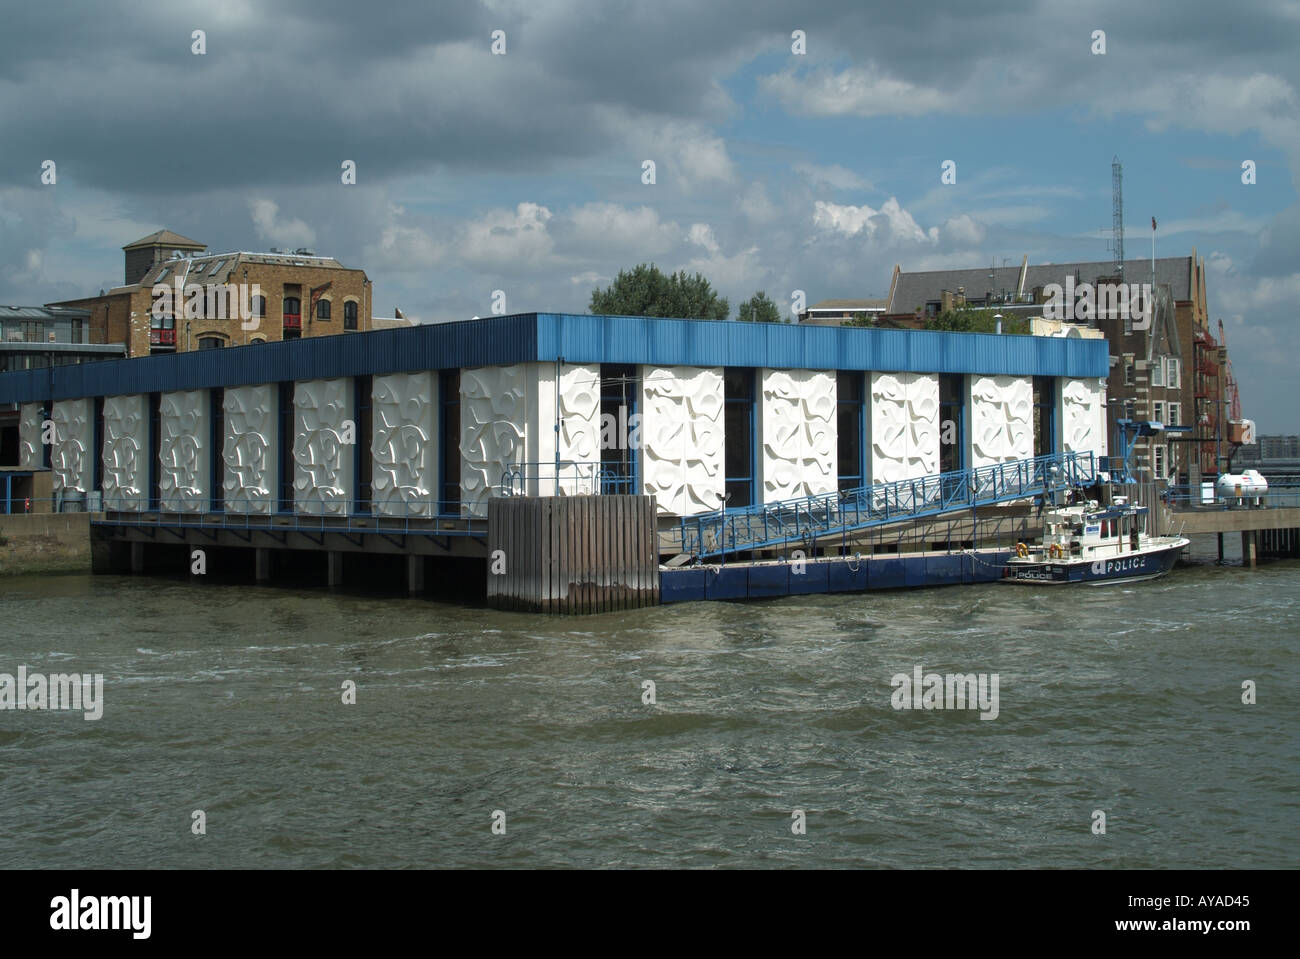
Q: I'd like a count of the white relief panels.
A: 14